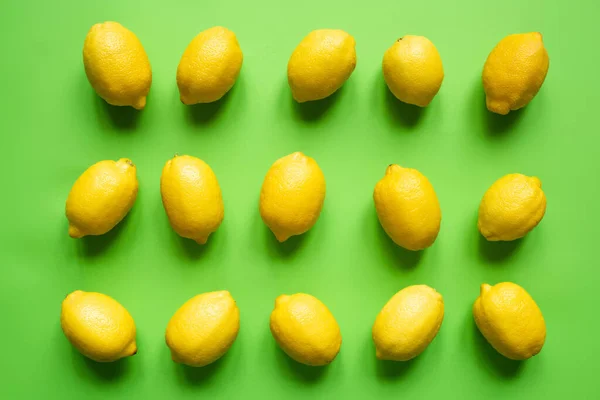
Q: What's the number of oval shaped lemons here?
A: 15